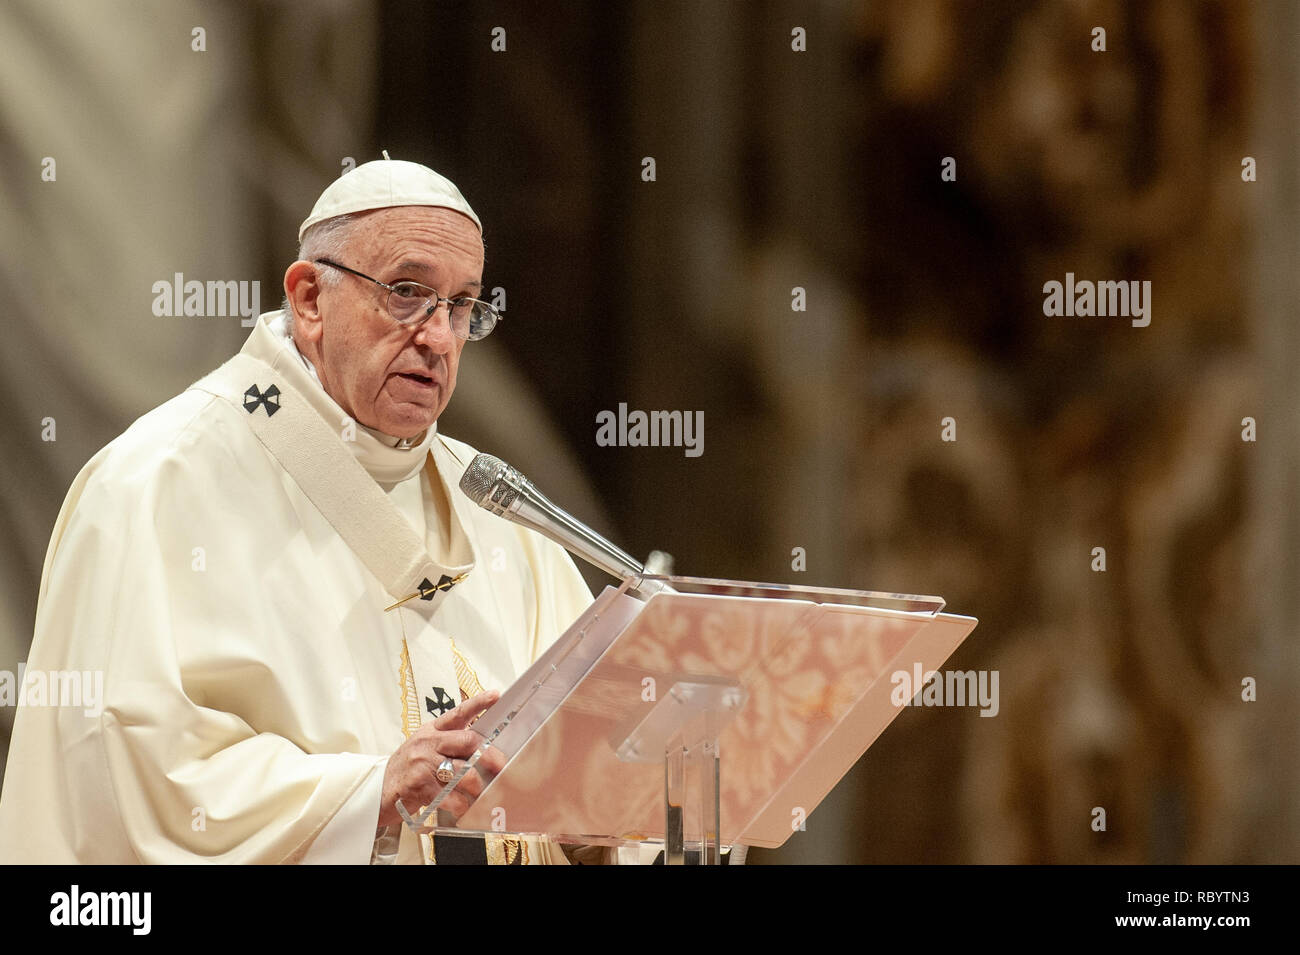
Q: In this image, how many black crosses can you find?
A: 3